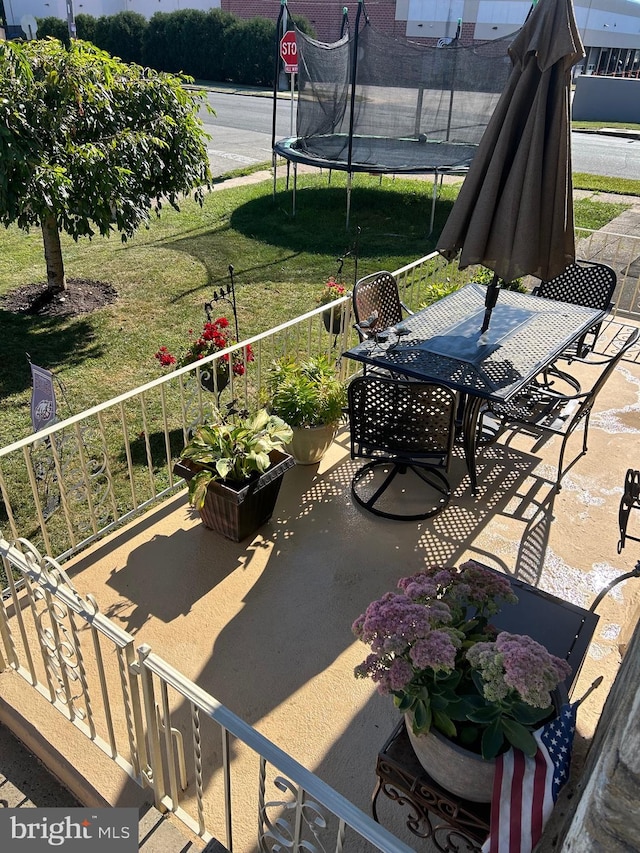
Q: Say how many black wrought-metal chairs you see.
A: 4